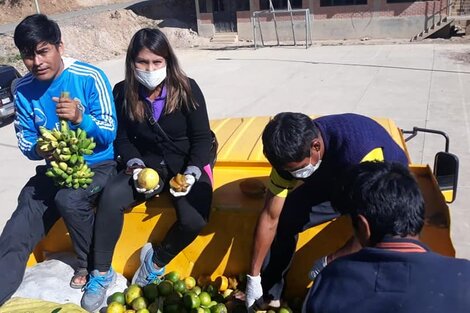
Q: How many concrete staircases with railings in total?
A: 1